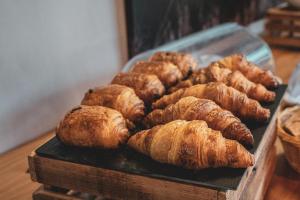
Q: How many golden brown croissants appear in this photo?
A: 10